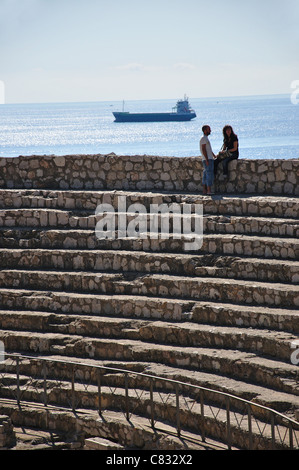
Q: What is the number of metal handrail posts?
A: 12